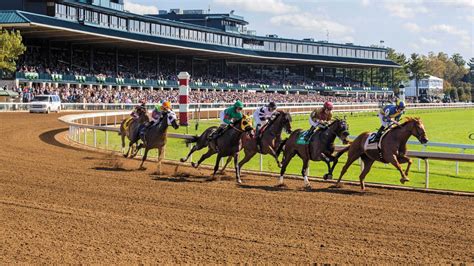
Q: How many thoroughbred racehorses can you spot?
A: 6